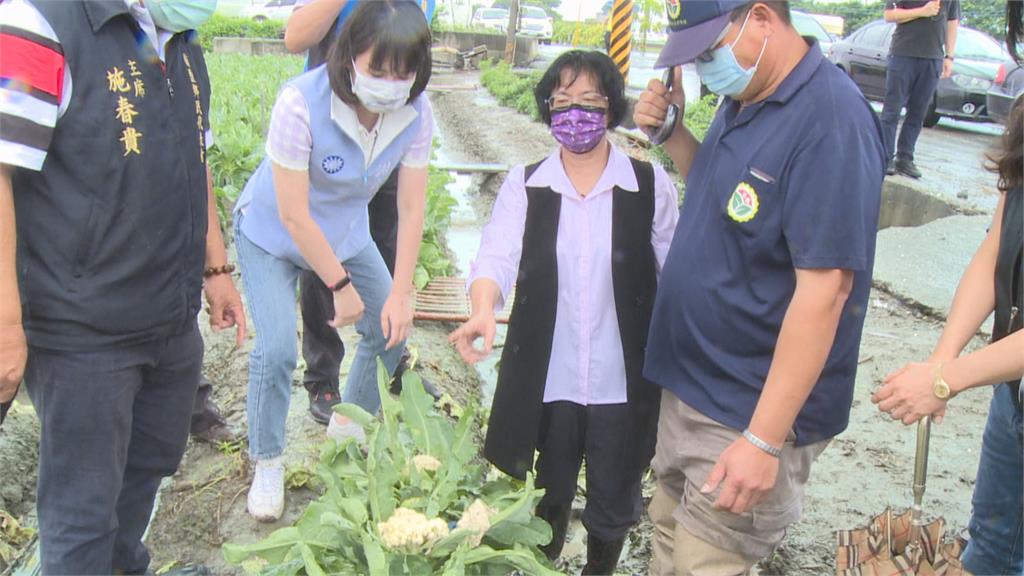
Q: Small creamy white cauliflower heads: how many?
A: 3